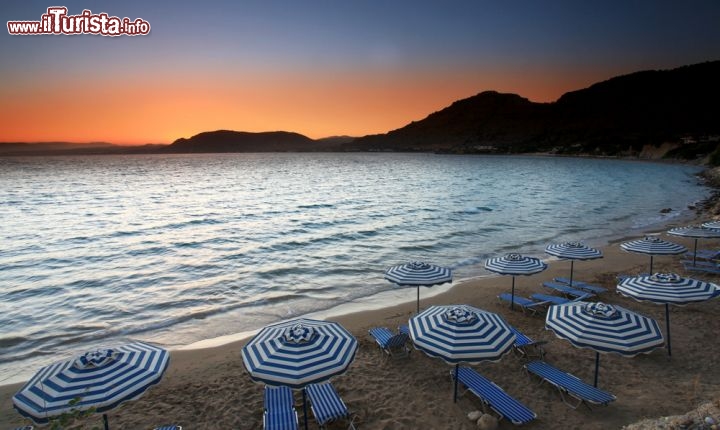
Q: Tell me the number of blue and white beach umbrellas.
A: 11